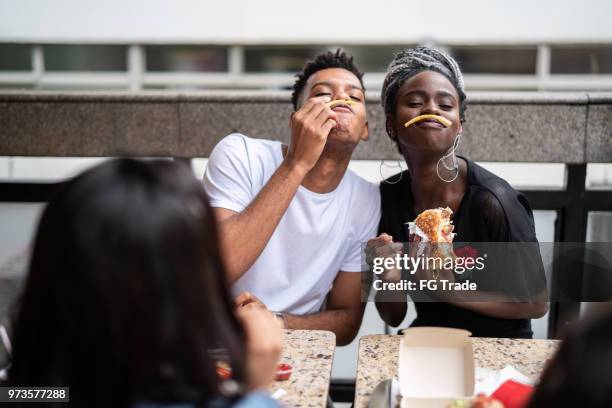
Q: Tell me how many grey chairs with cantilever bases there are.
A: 0